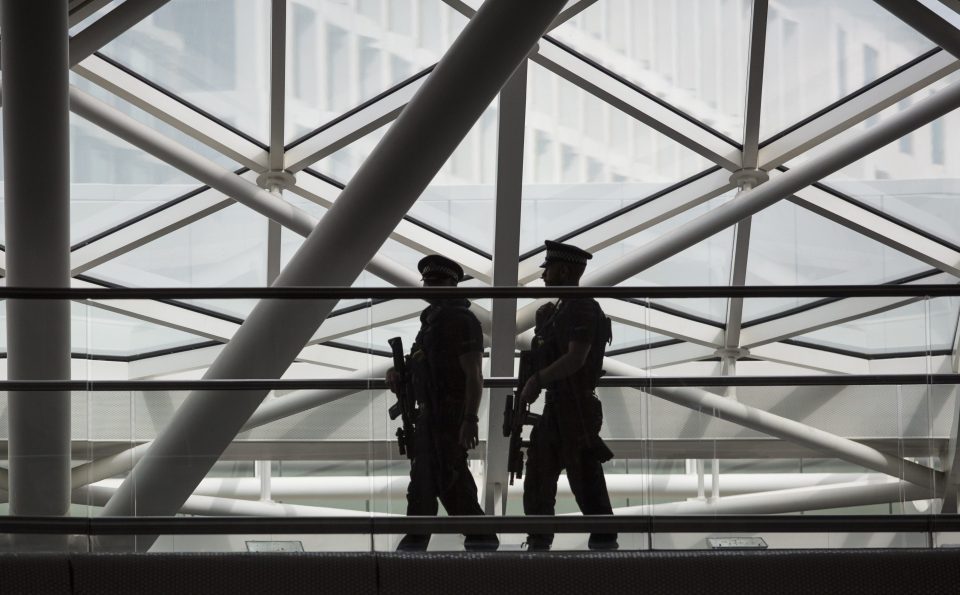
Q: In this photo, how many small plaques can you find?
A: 2